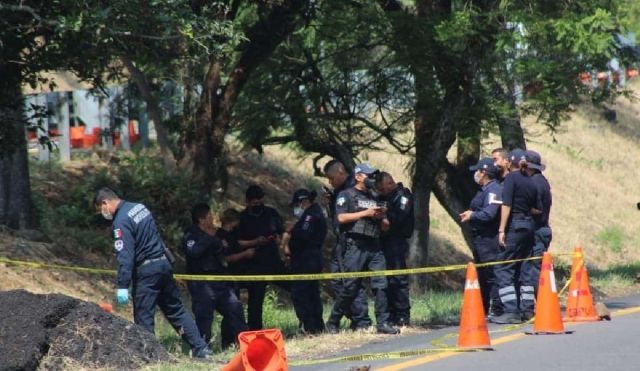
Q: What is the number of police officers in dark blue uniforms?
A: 12